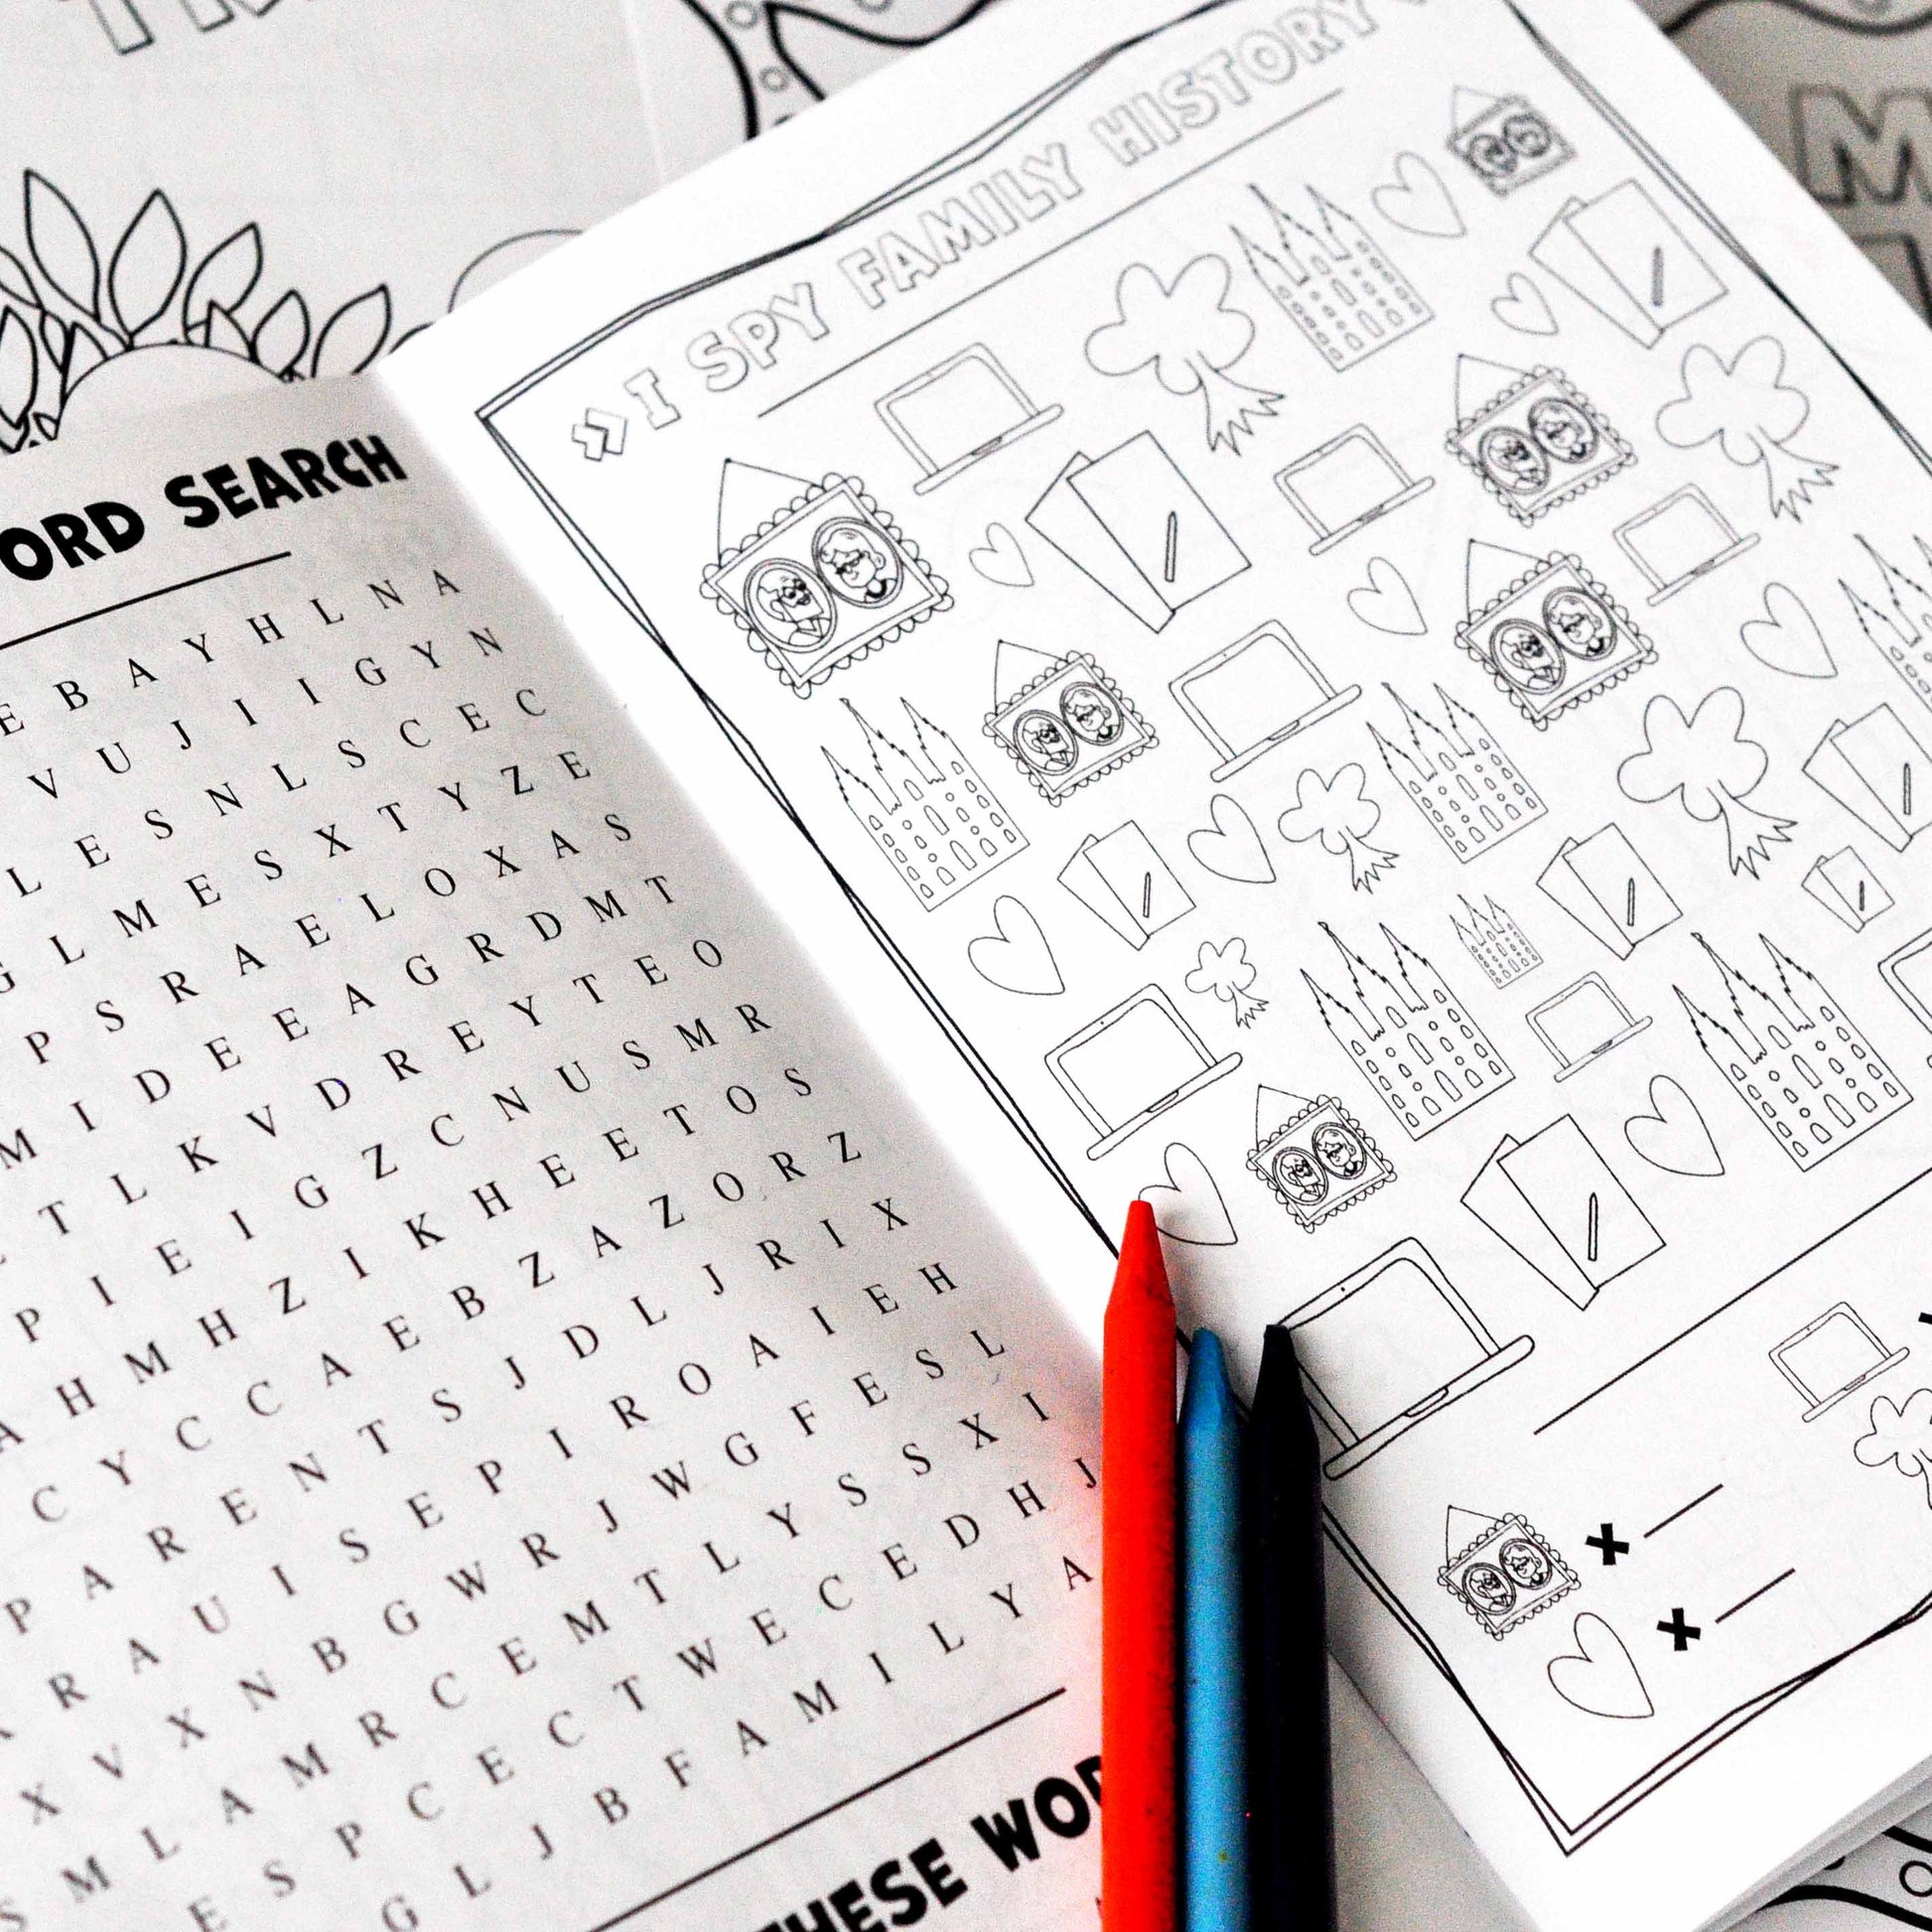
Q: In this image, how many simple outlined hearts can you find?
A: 10